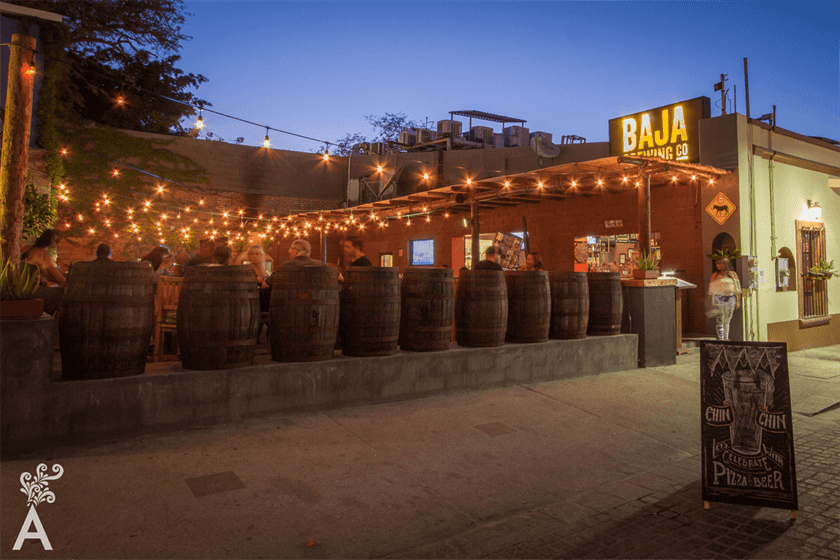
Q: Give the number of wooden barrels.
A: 9